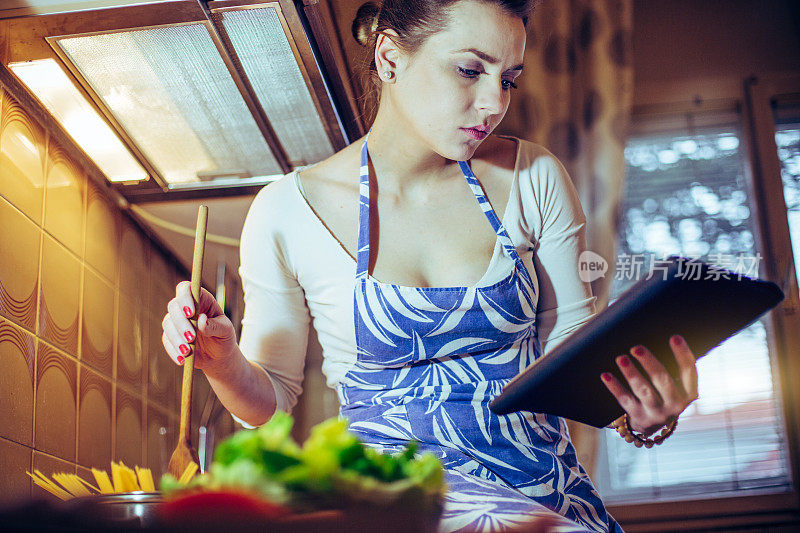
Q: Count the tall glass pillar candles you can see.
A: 0